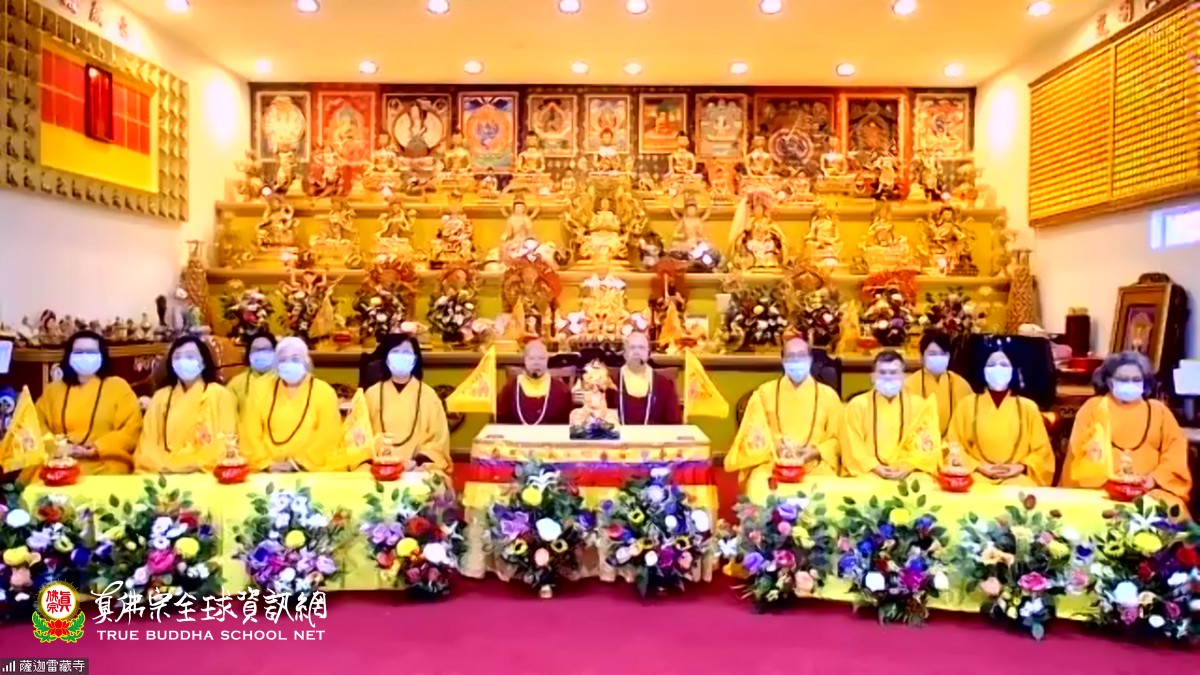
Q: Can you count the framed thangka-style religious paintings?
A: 11